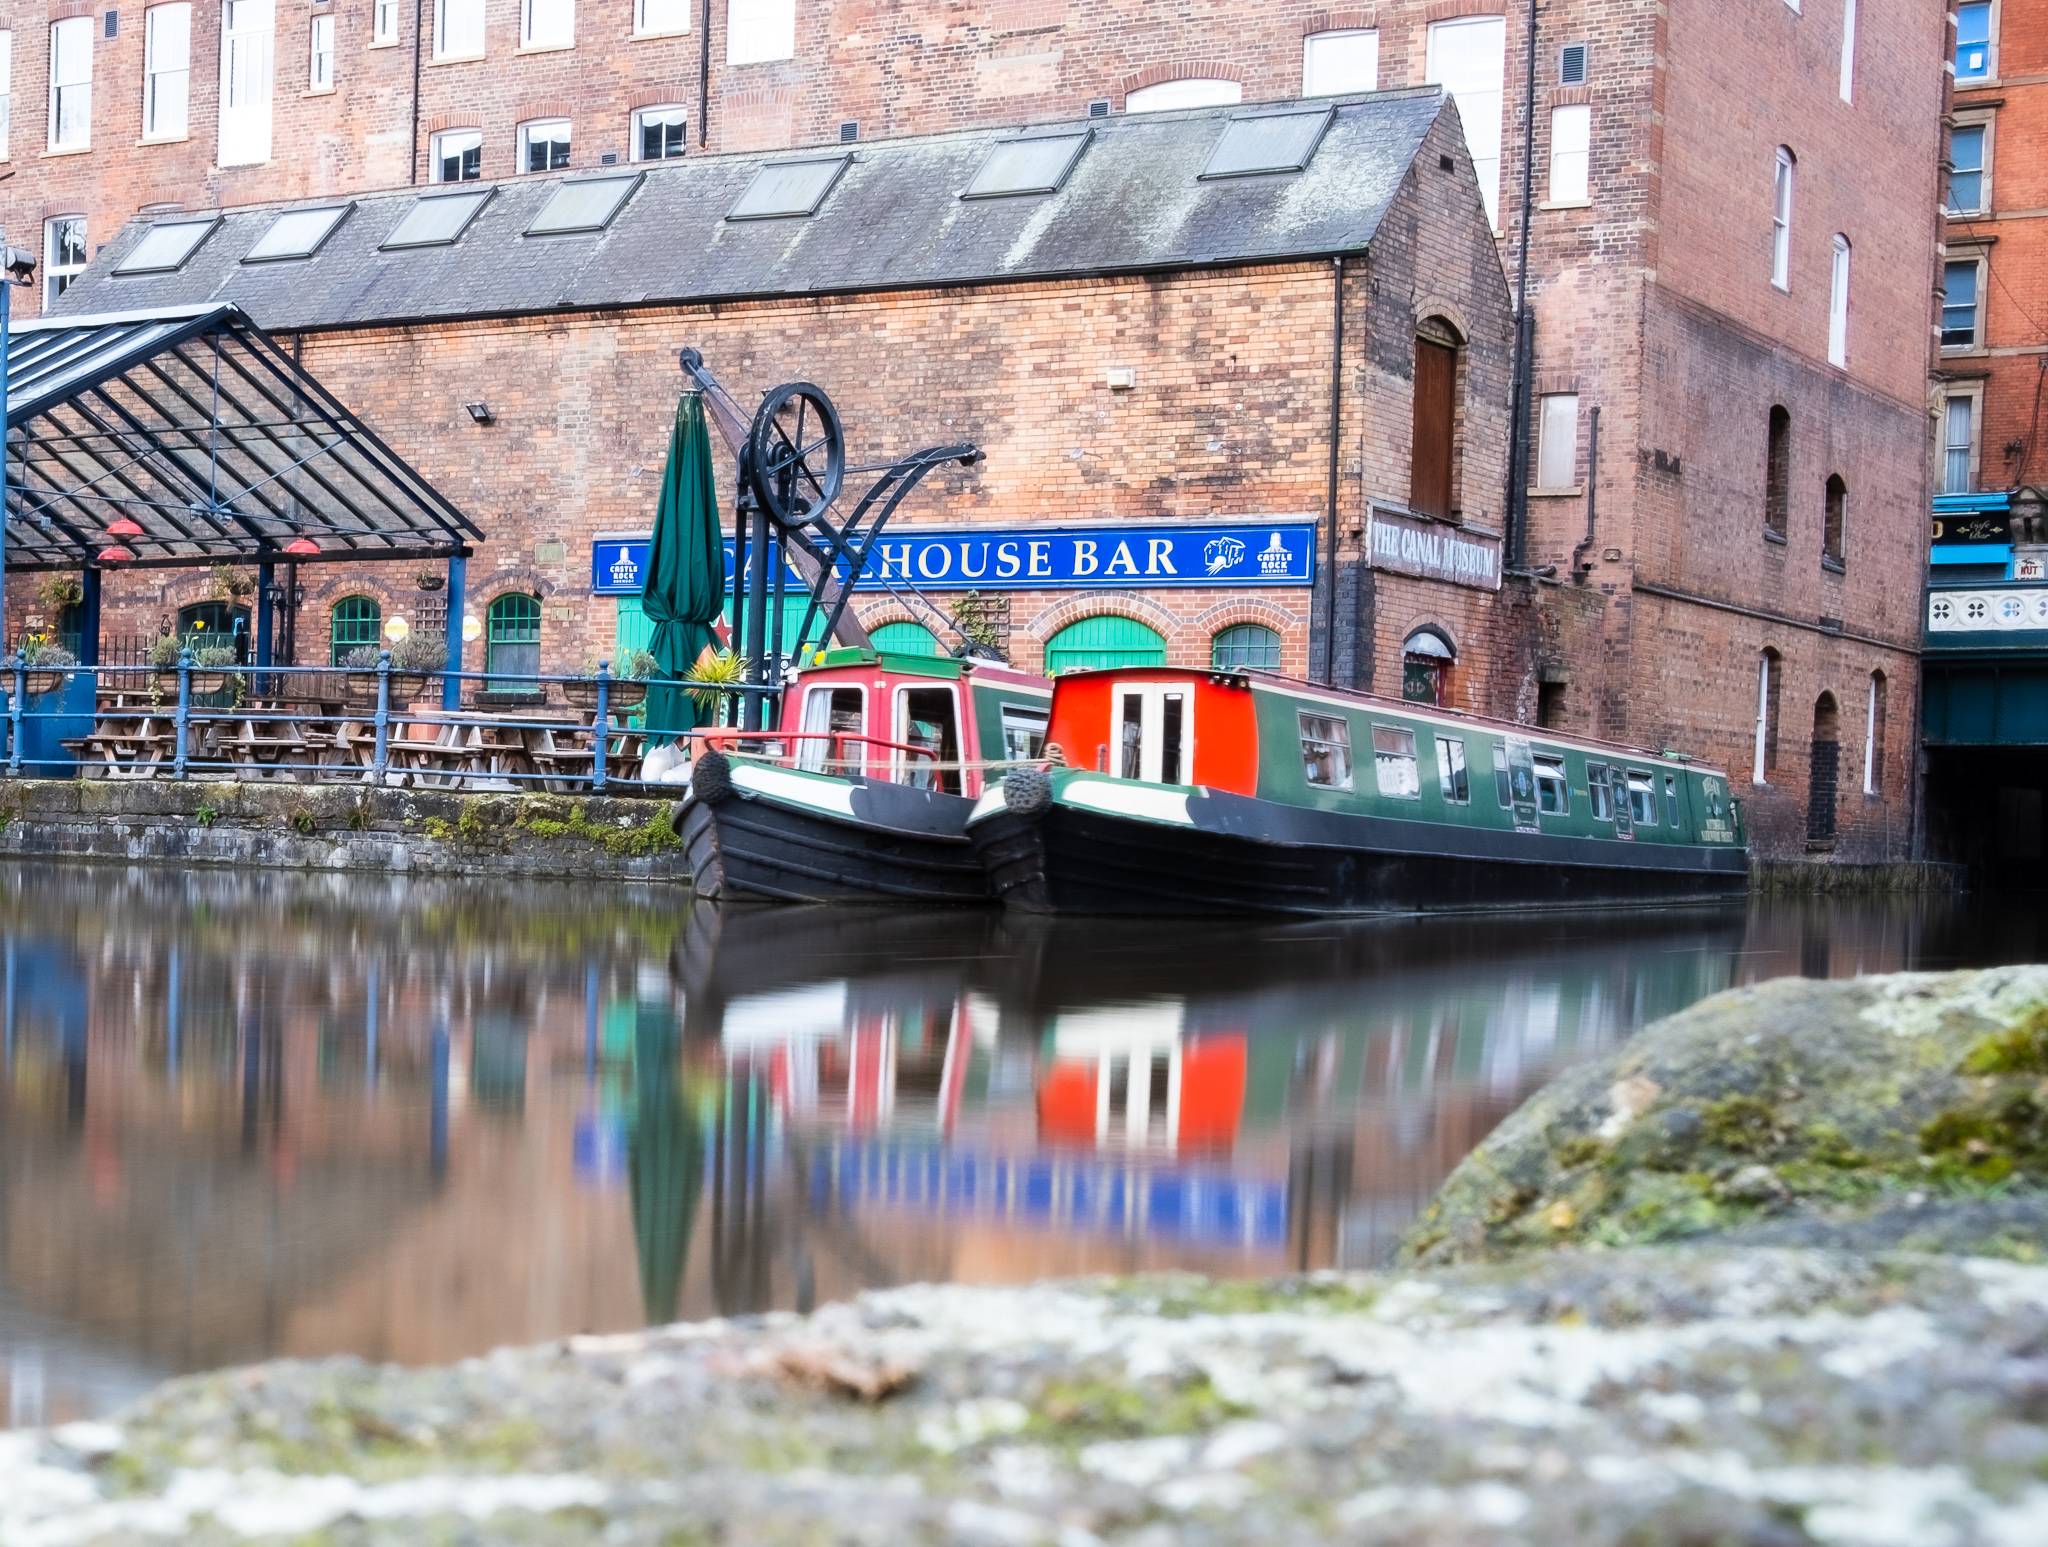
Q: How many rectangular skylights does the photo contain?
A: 7